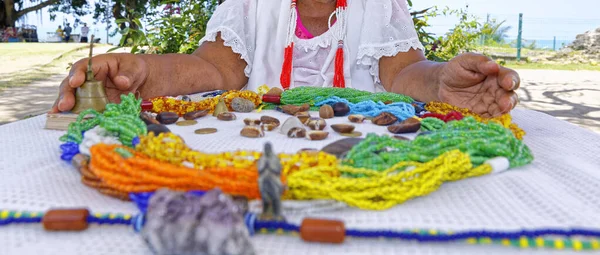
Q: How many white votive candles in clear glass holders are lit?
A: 0